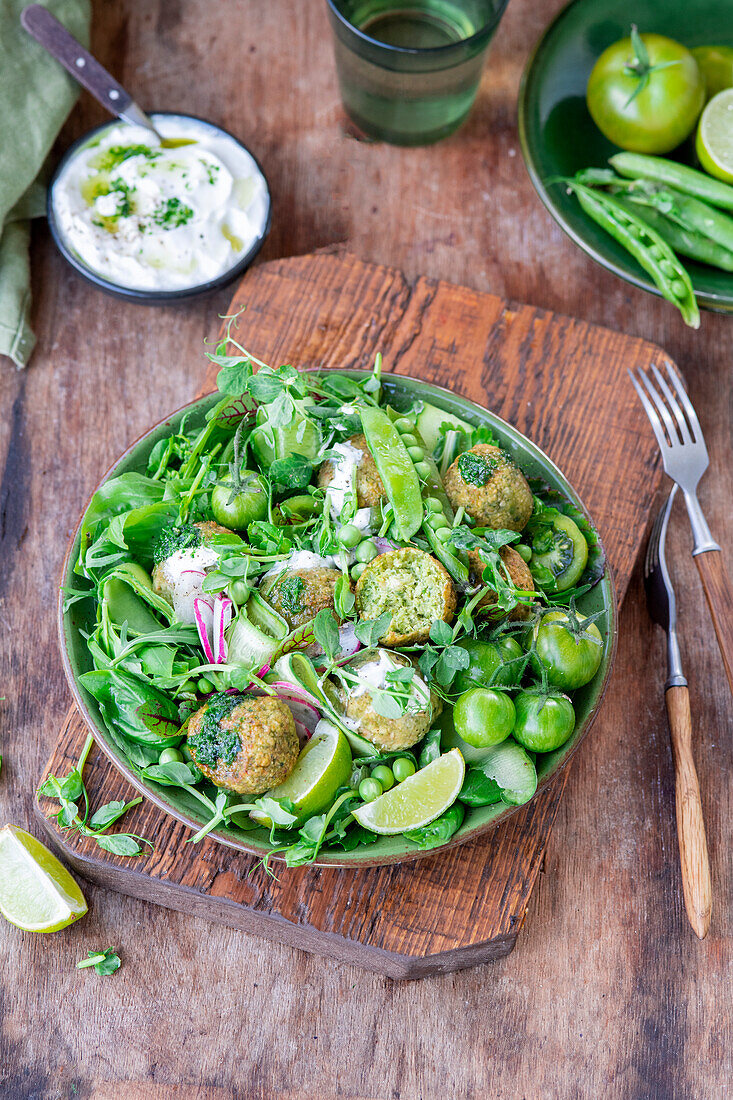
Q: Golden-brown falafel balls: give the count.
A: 8